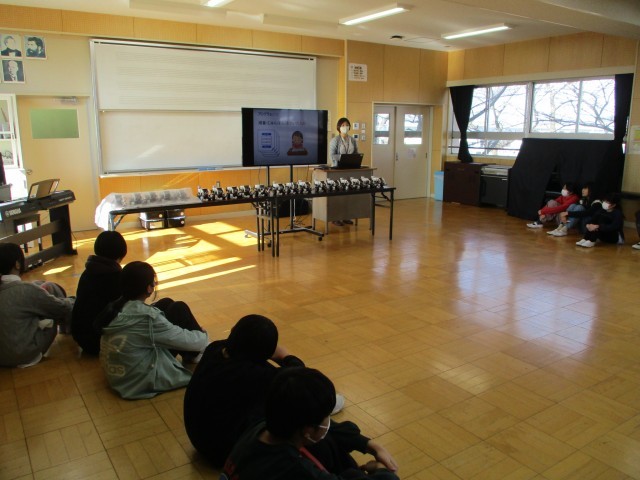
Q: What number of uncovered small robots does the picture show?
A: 14